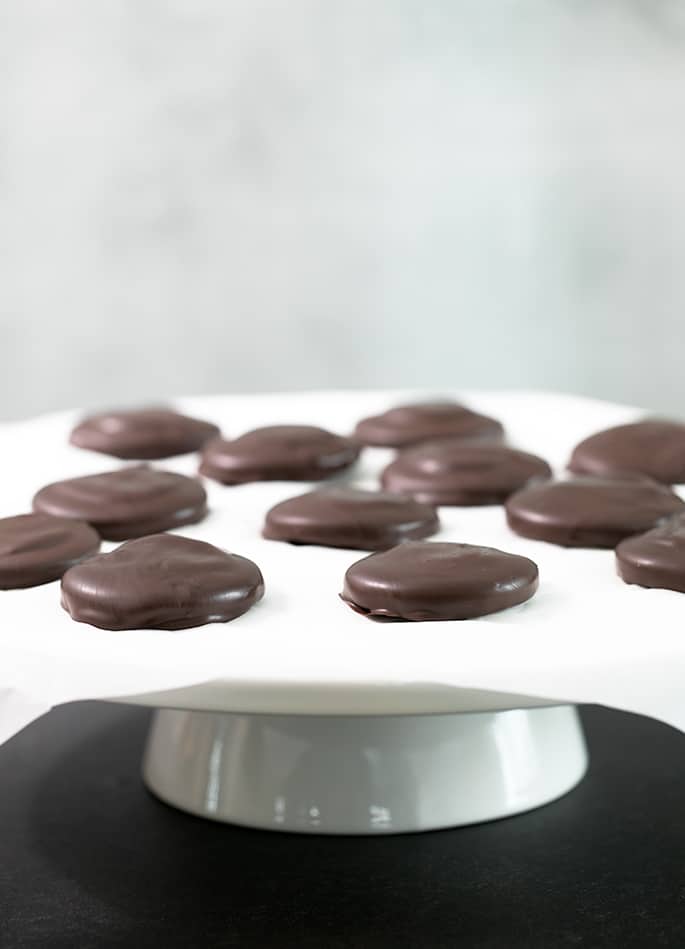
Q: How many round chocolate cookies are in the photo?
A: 12